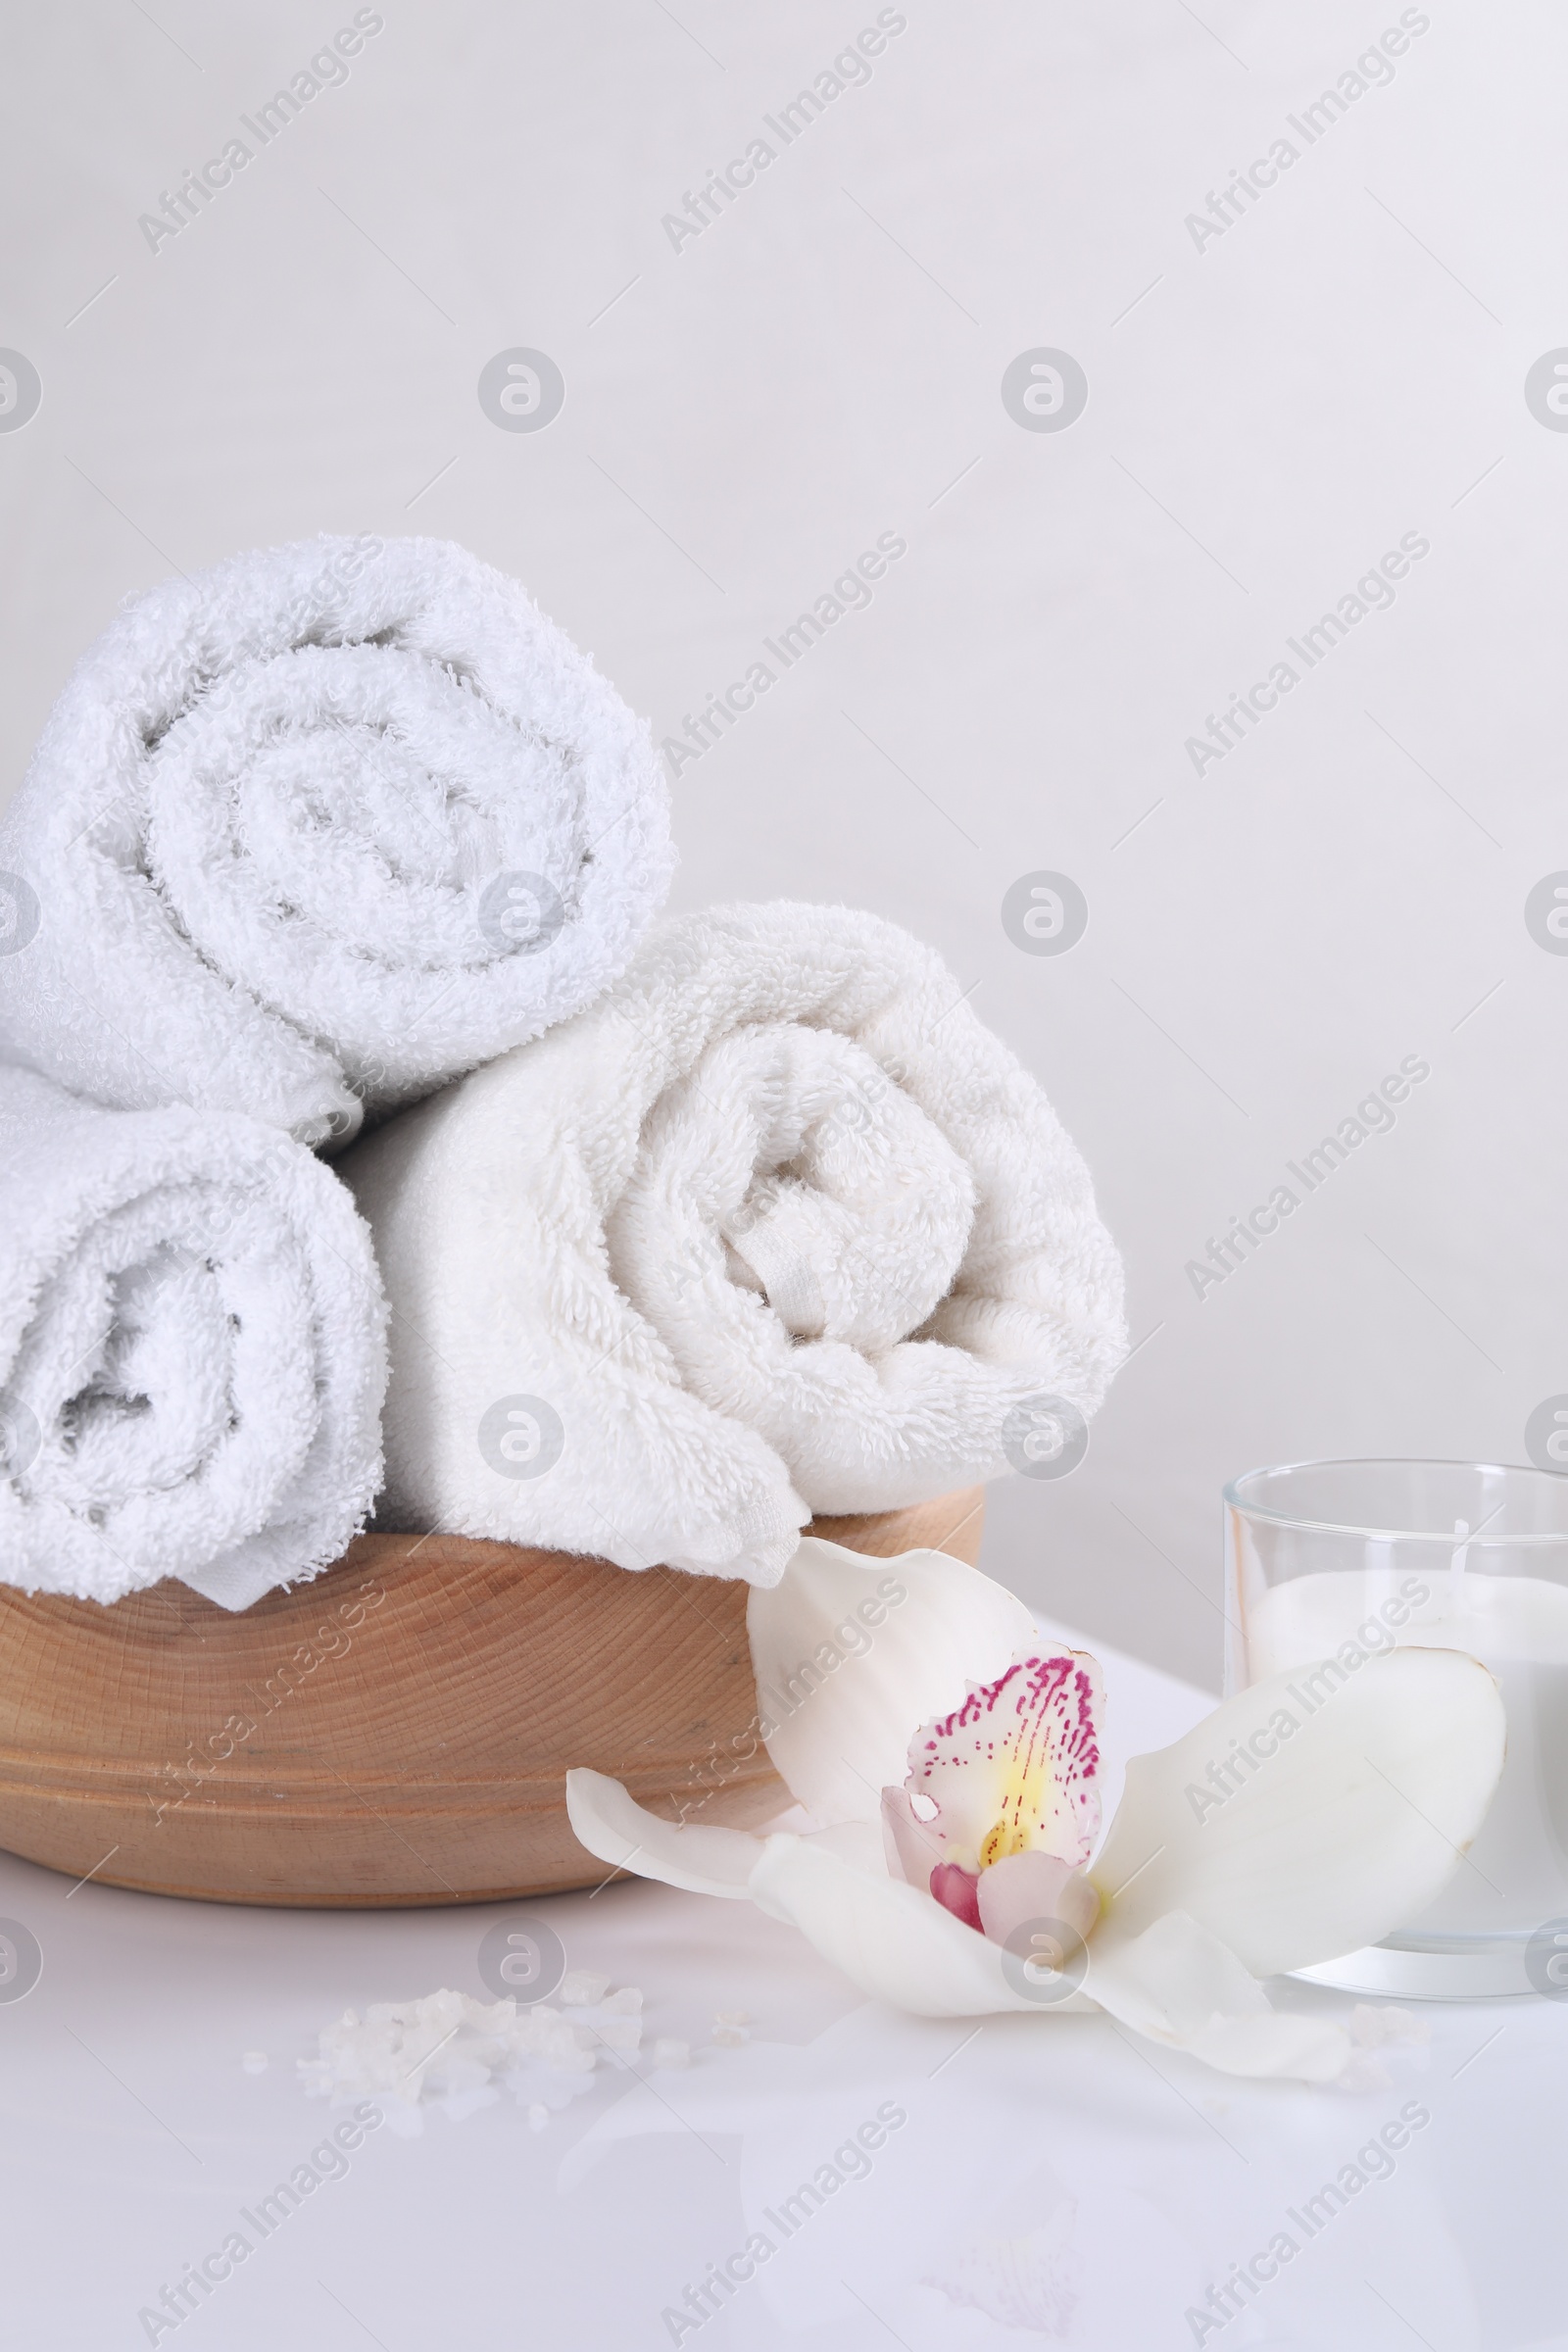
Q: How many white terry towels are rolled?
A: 3